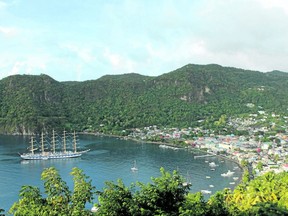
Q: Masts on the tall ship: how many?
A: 5